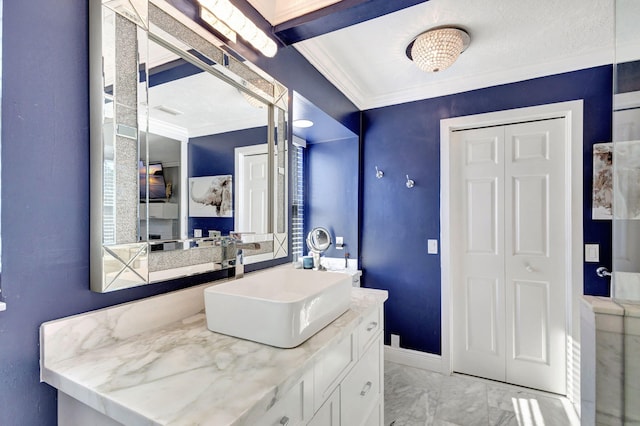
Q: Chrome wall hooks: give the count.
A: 2